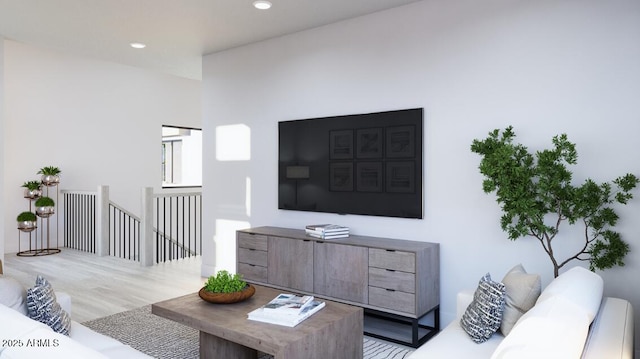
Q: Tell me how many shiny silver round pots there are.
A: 4